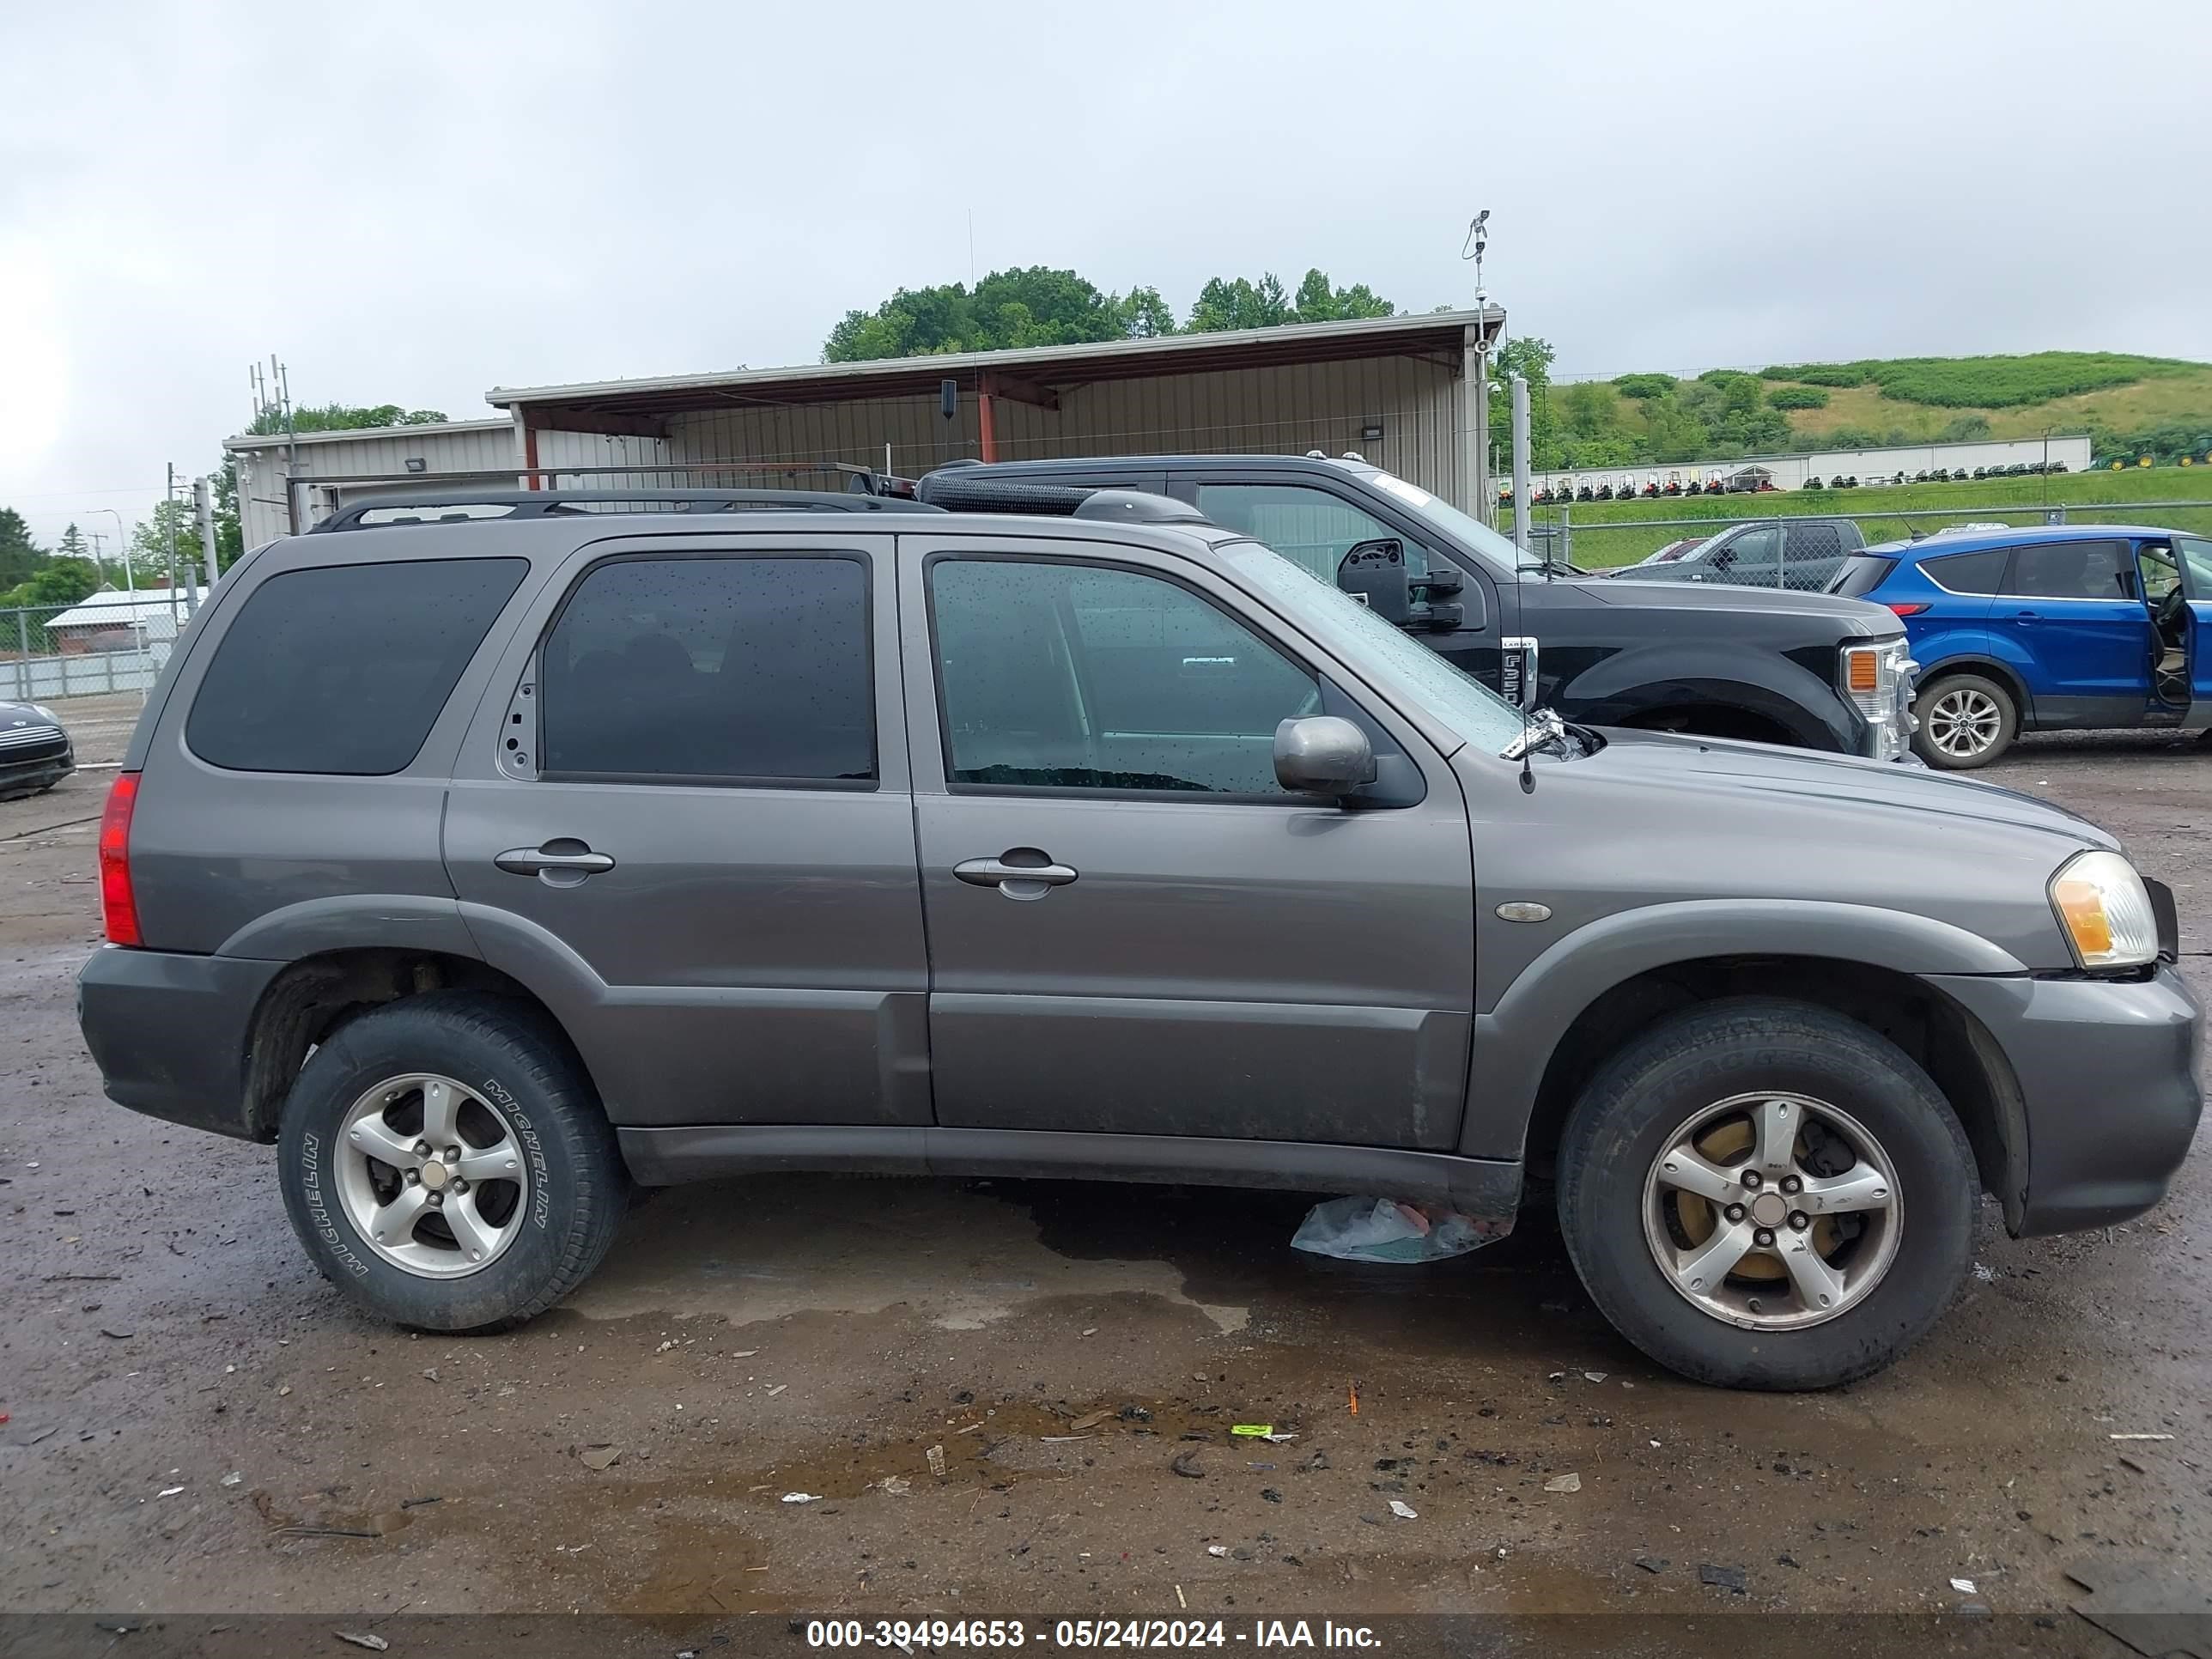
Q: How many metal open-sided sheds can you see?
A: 1